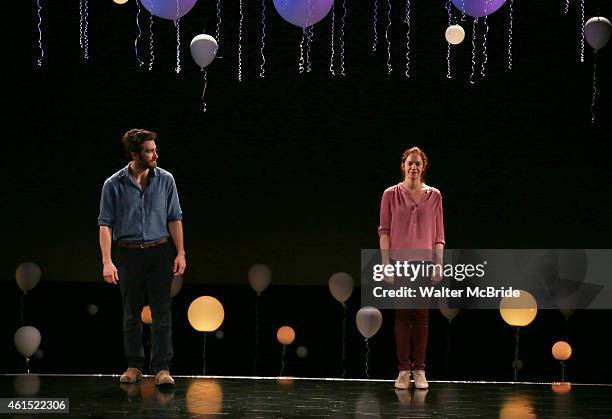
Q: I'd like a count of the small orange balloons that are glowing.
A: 3